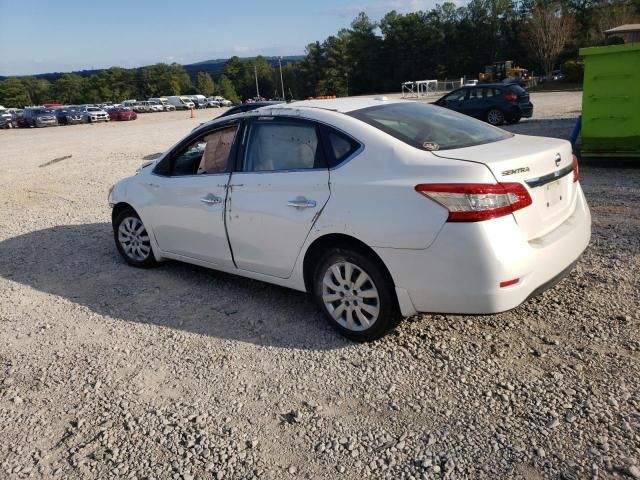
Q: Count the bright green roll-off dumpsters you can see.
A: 1